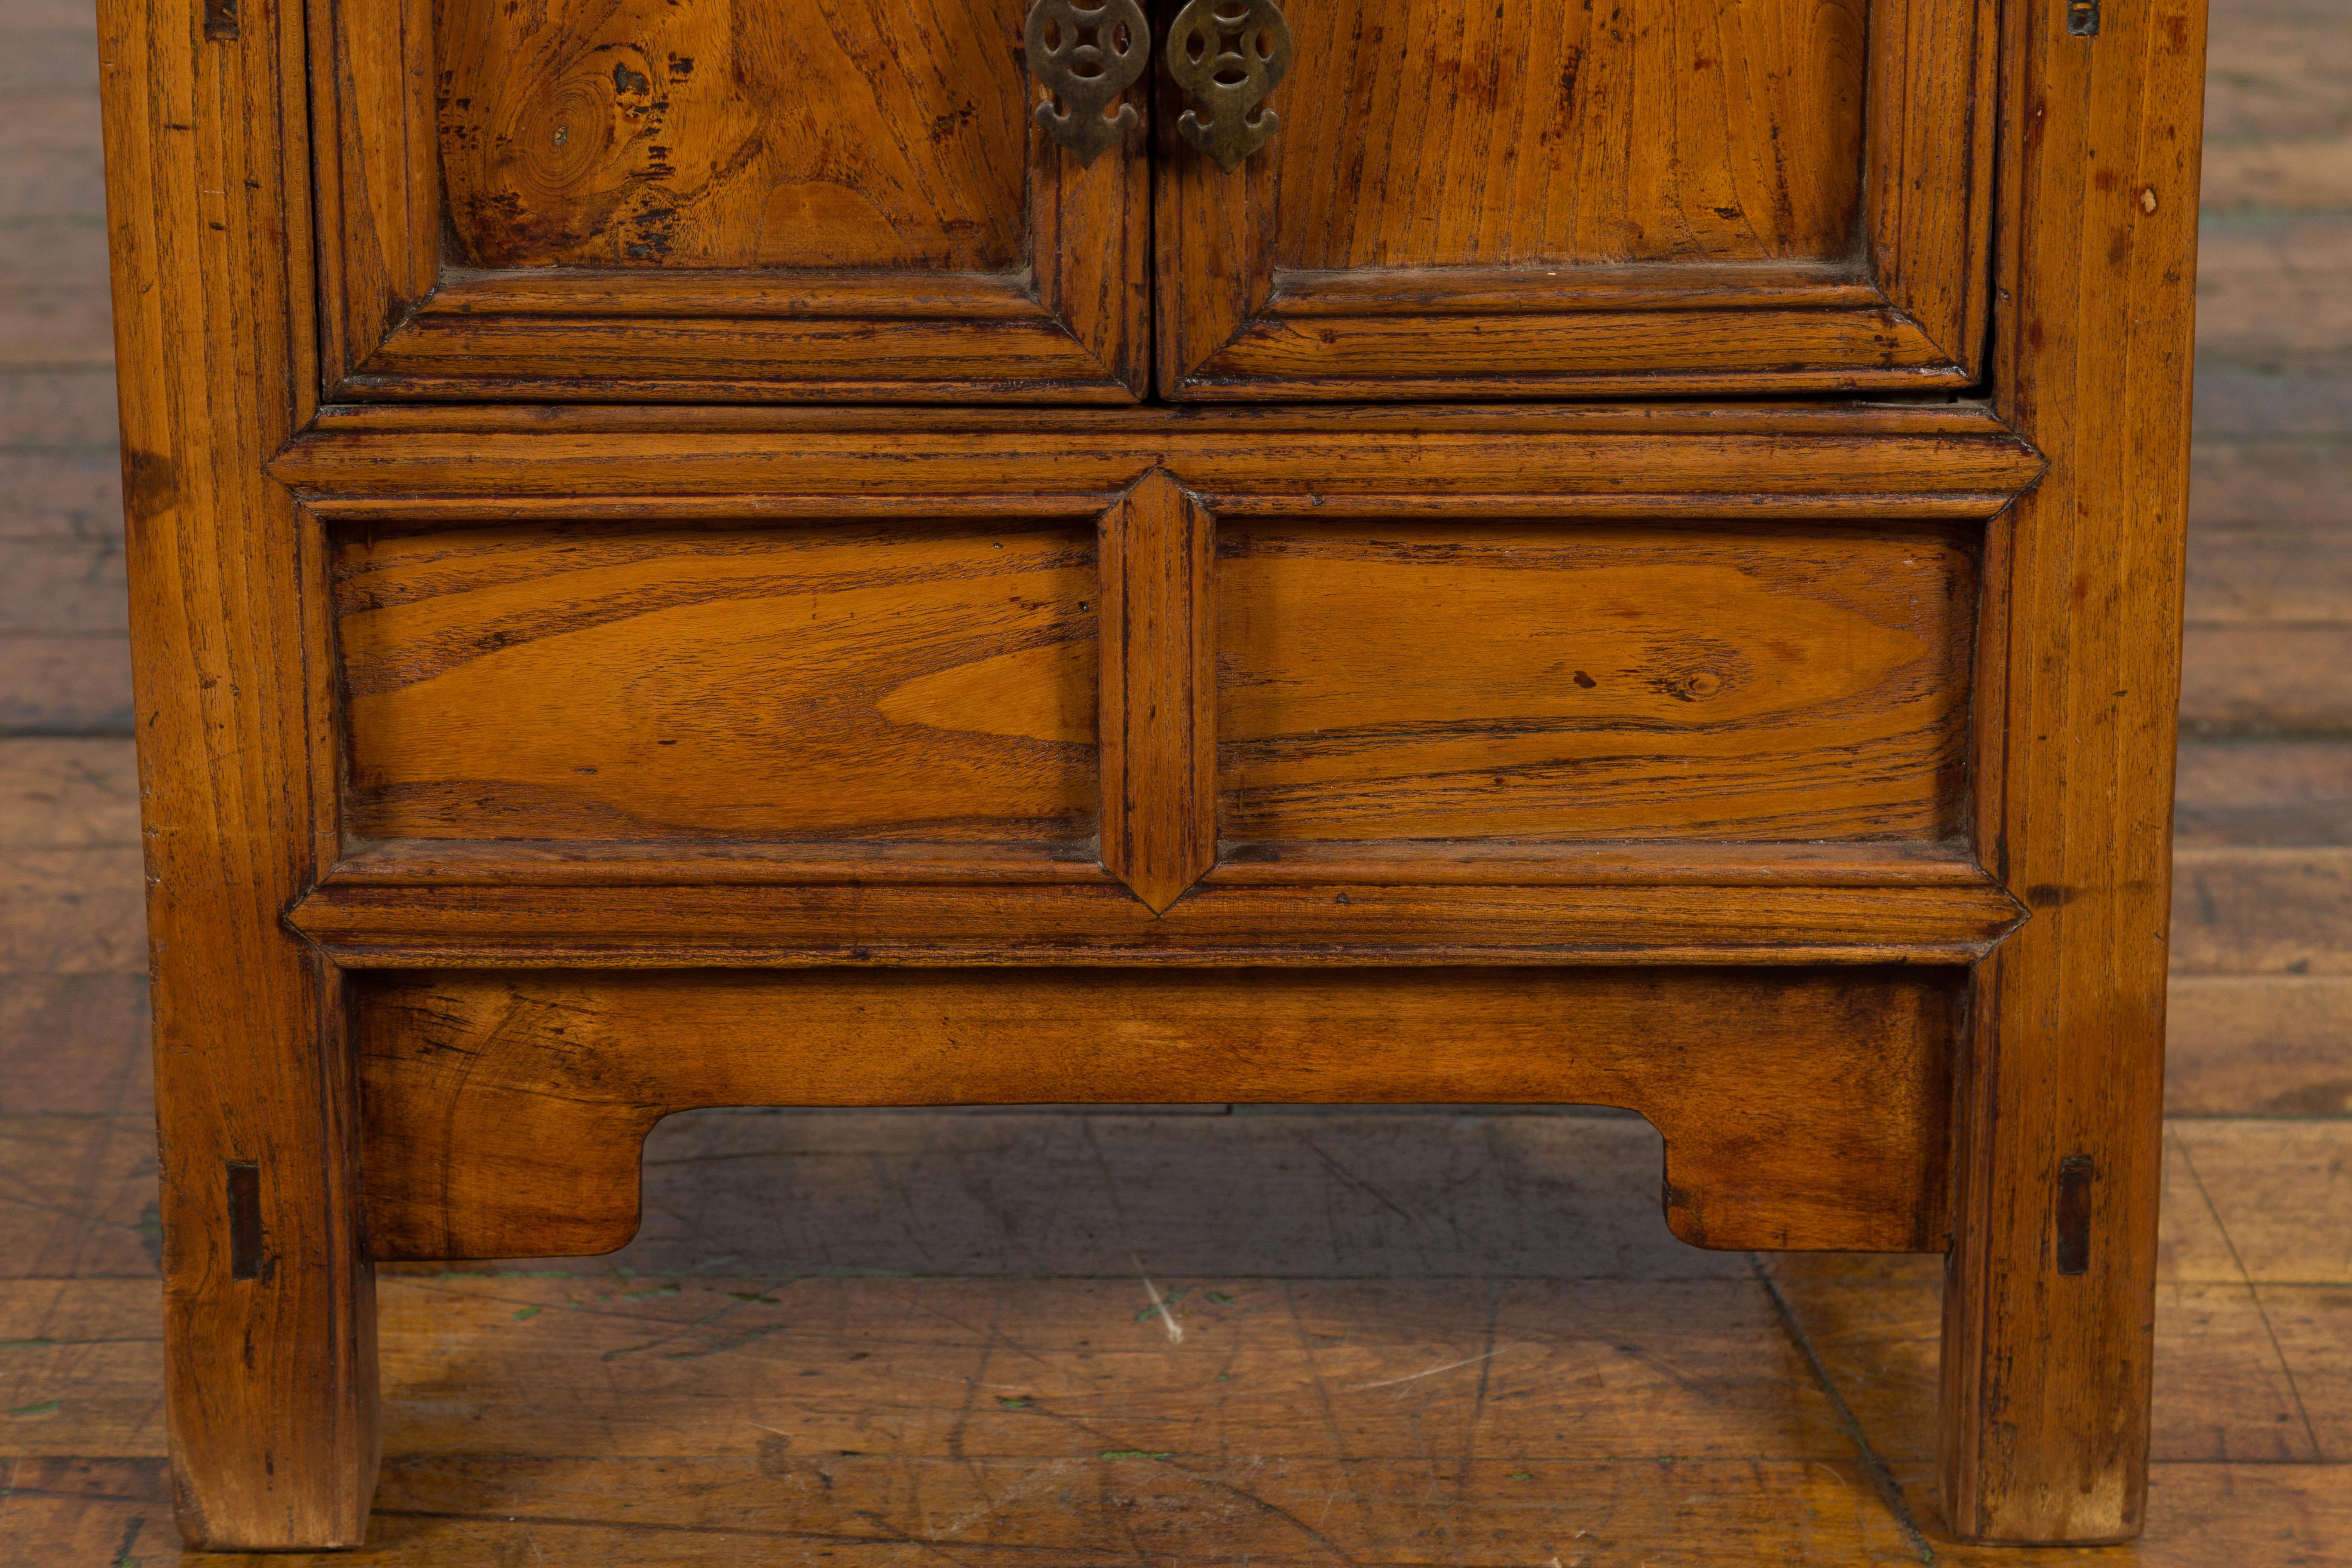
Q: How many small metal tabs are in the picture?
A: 2